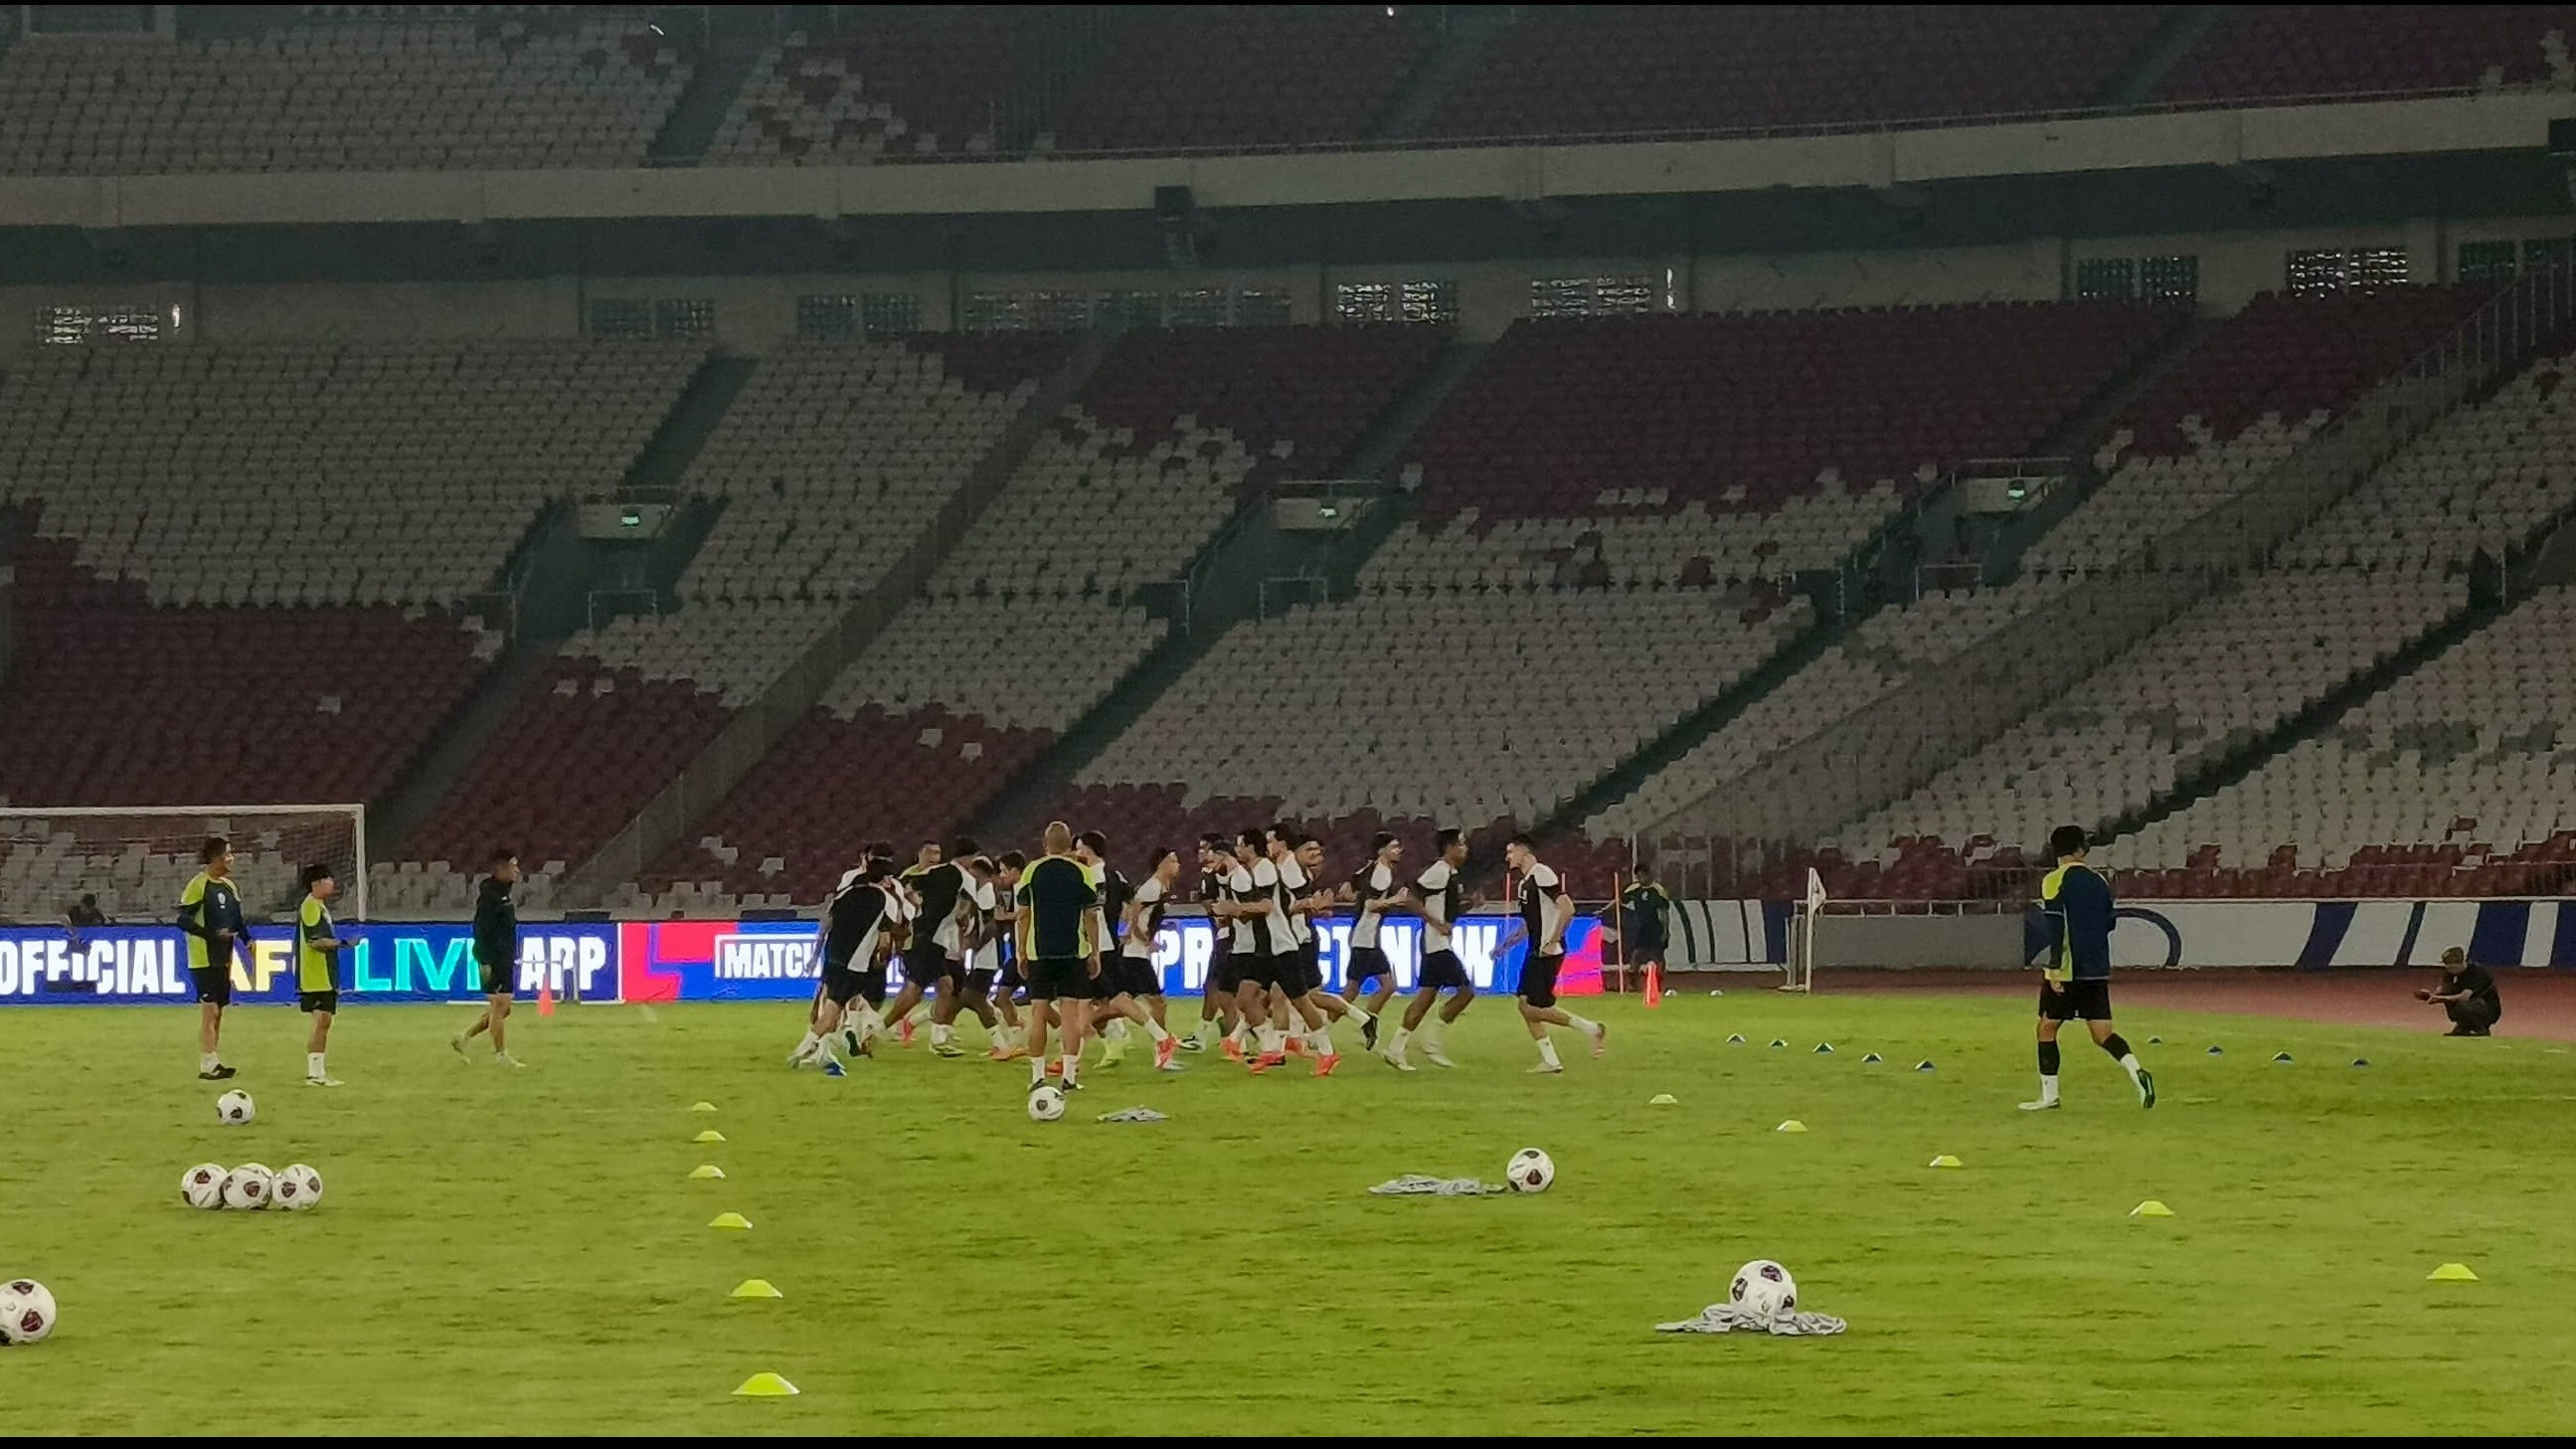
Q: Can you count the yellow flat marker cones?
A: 11